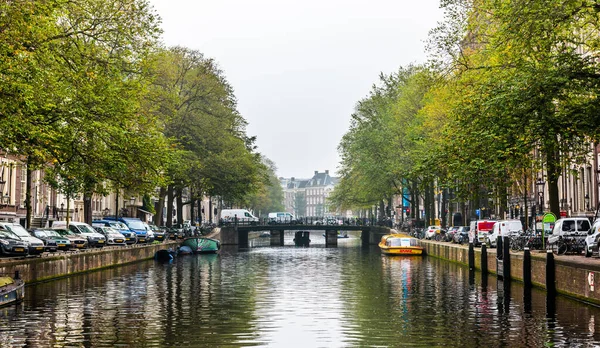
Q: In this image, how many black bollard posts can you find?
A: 6